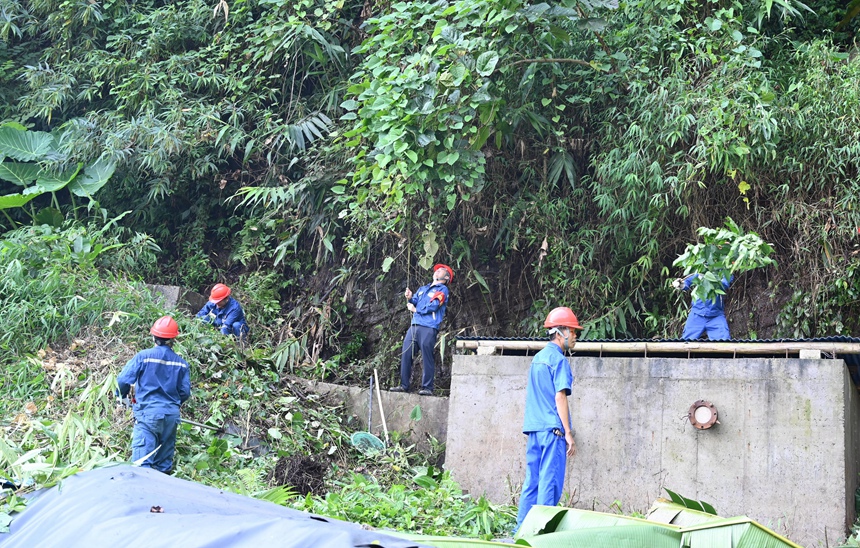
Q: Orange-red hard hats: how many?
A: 4